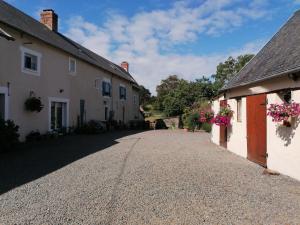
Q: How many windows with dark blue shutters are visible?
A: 2